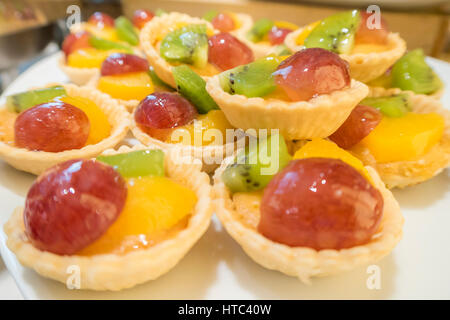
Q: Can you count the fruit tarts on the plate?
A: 15